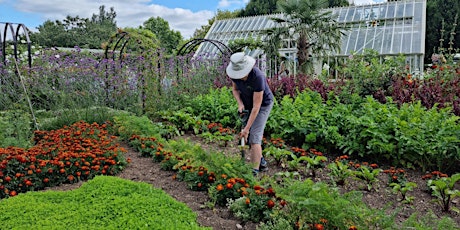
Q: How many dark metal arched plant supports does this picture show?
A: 3